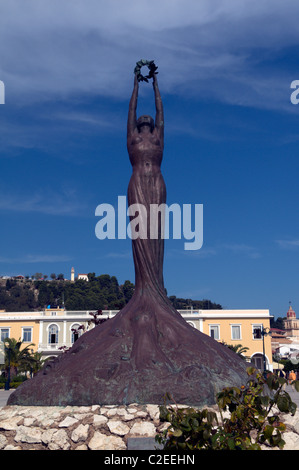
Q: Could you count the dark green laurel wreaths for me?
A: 1